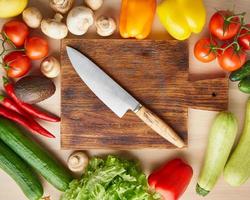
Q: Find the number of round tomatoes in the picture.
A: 7